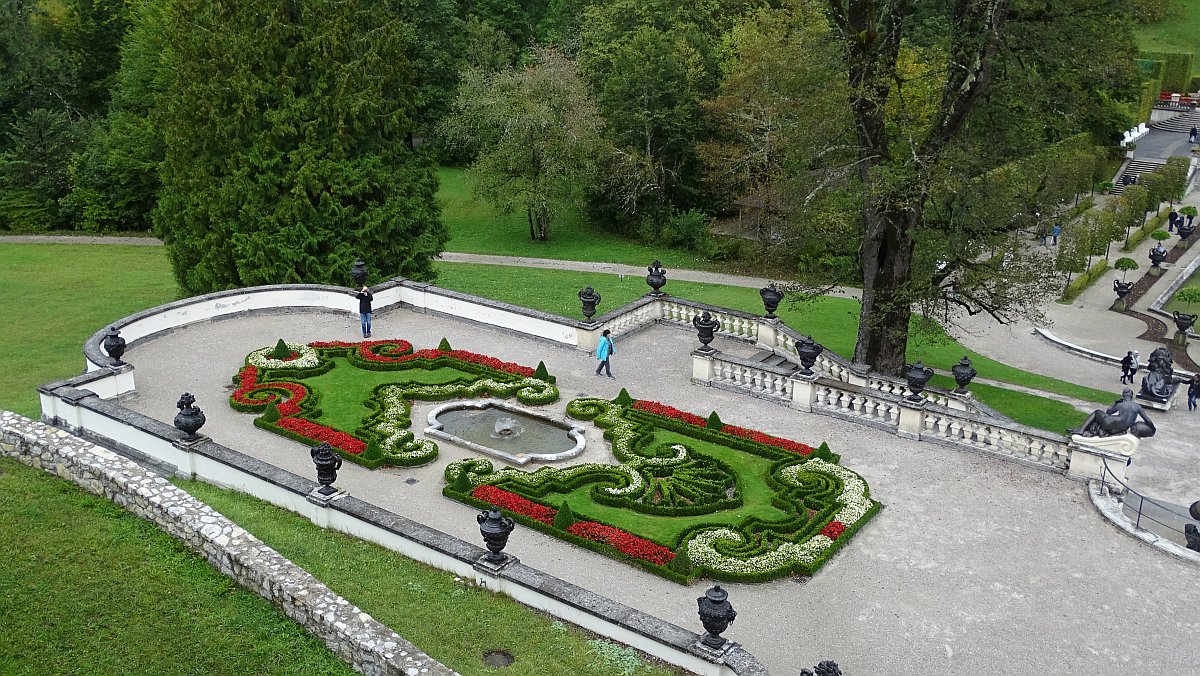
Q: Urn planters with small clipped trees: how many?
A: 4